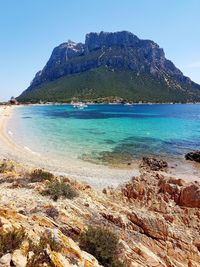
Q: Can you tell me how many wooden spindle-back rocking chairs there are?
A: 0